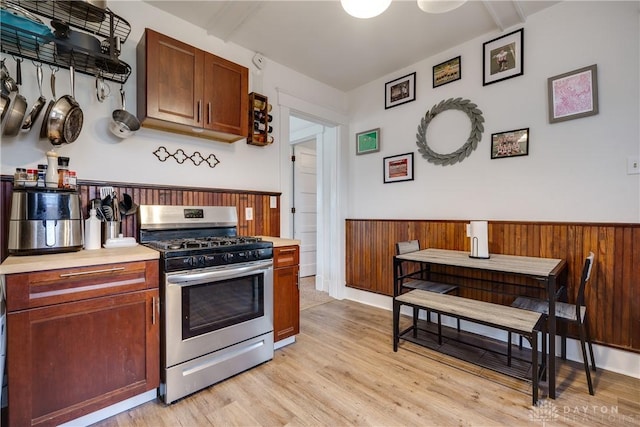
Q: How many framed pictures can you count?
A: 7